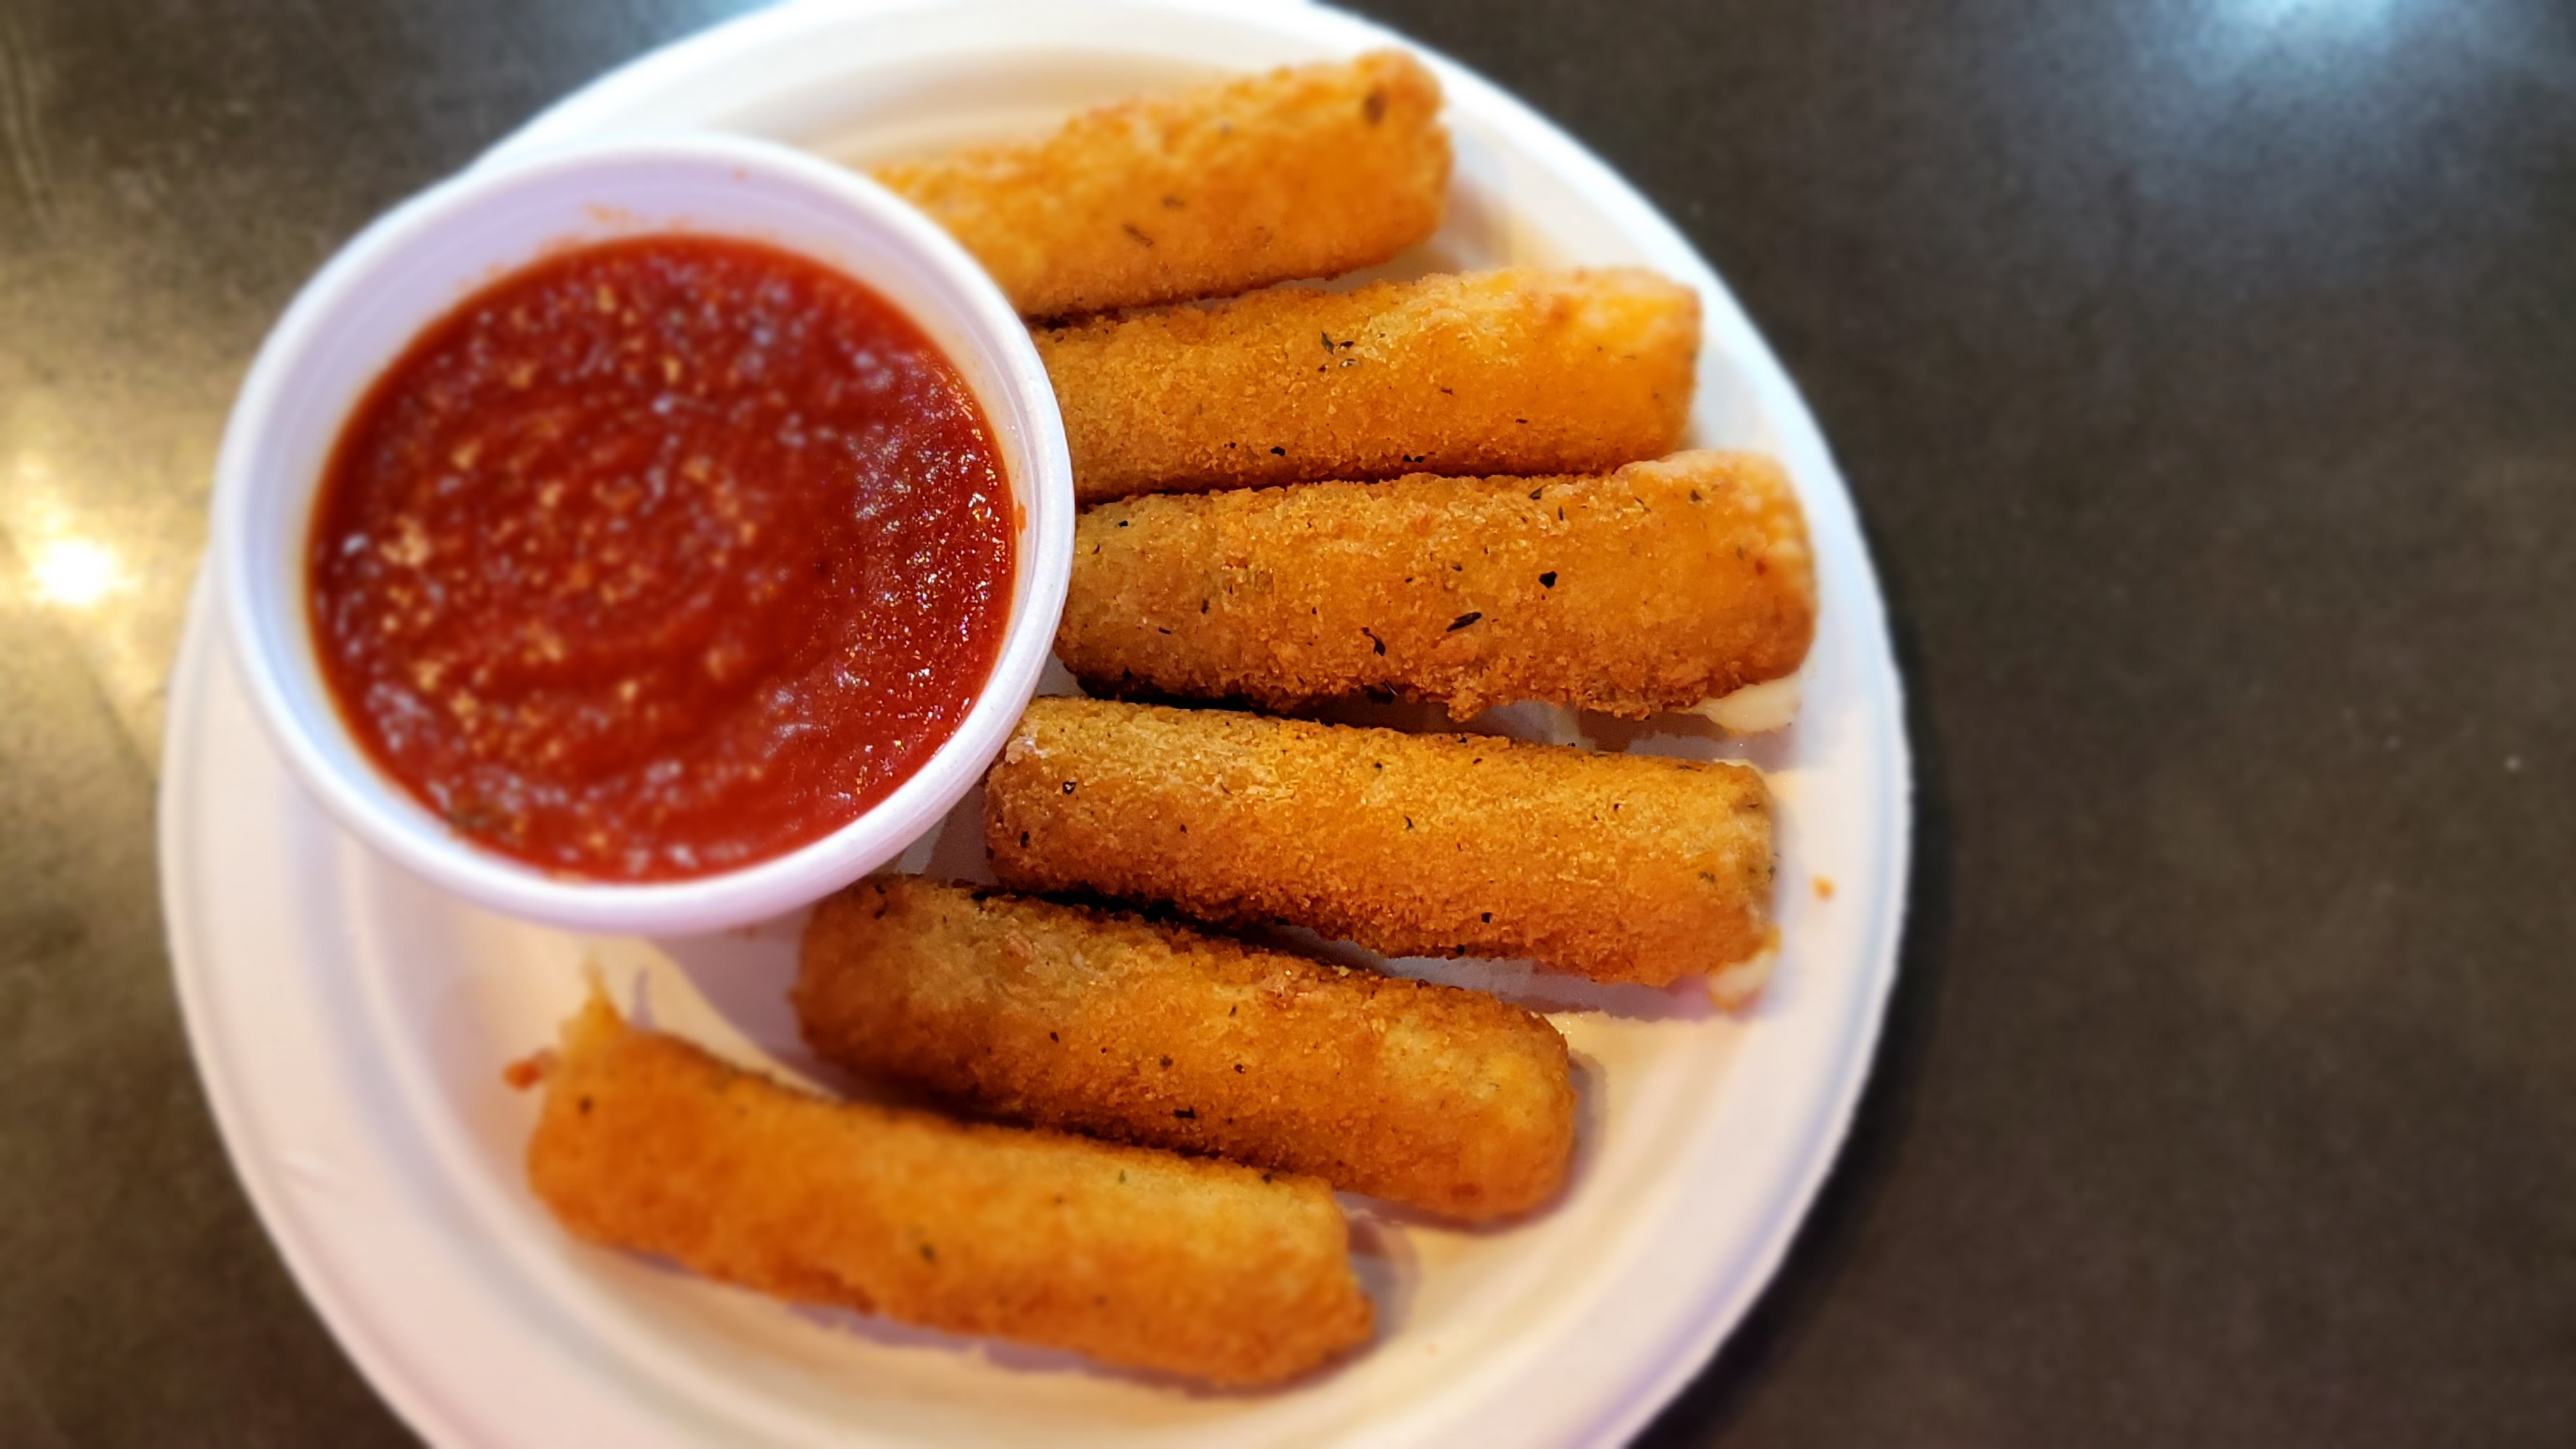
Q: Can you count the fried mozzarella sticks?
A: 6